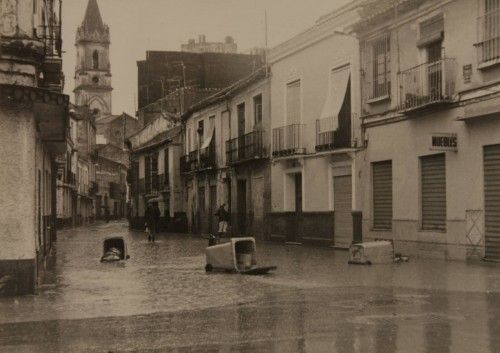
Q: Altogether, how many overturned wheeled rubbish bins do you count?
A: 3